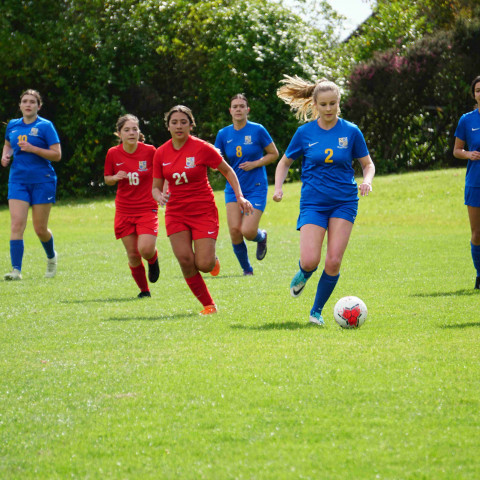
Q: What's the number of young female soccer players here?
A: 6